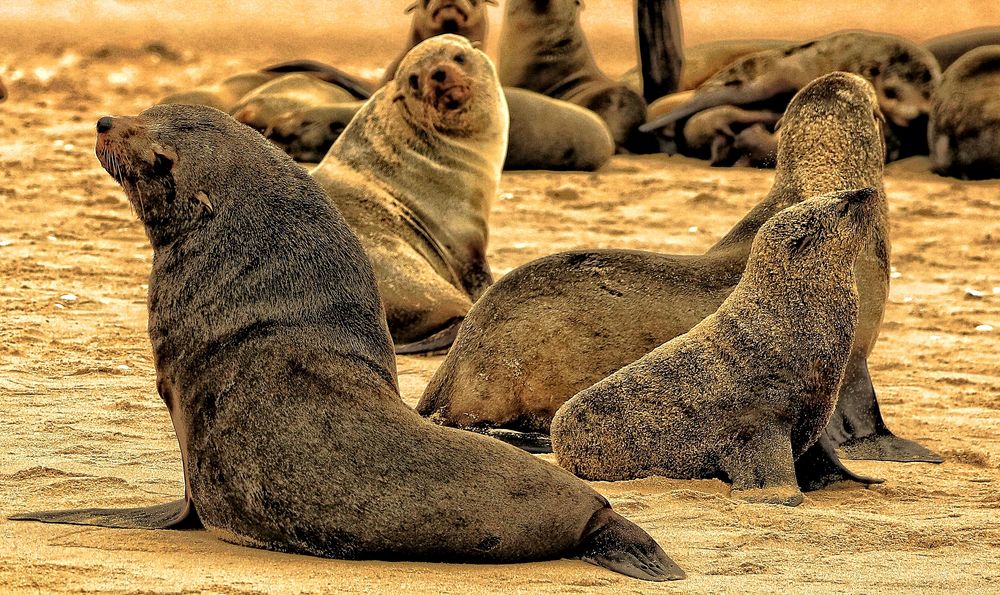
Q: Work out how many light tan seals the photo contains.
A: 1